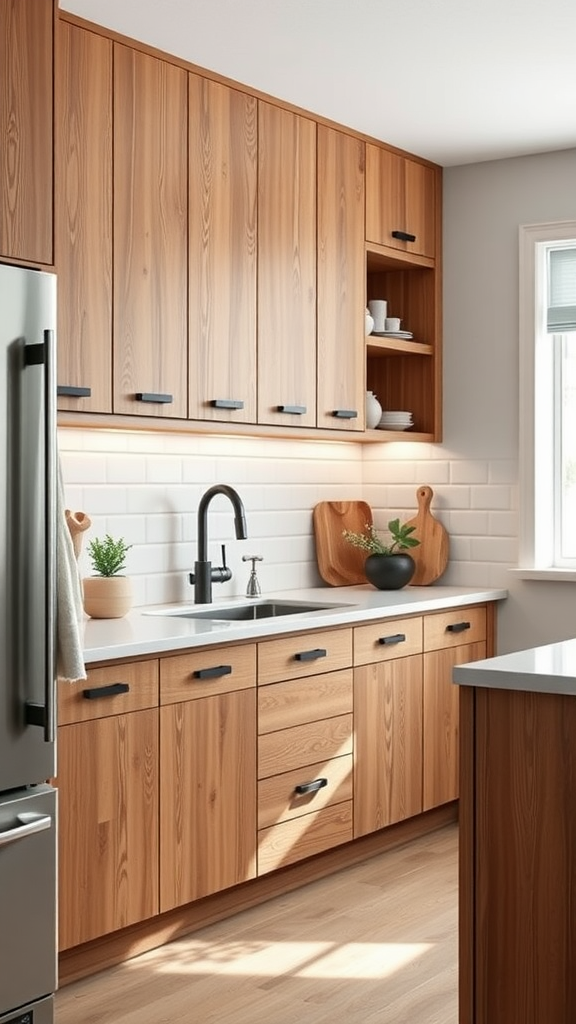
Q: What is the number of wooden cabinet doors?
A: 11